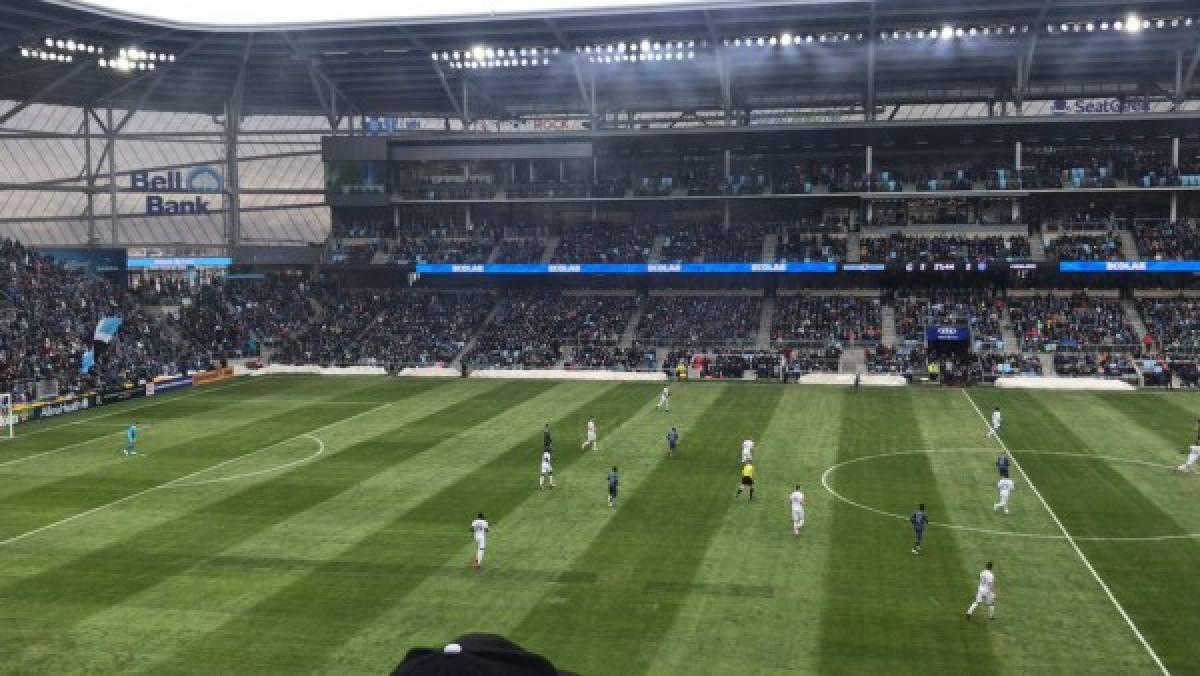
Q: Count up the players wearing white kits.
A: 10